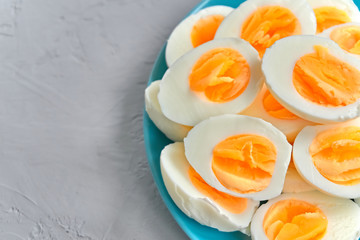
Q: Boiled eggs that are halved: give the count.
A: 12